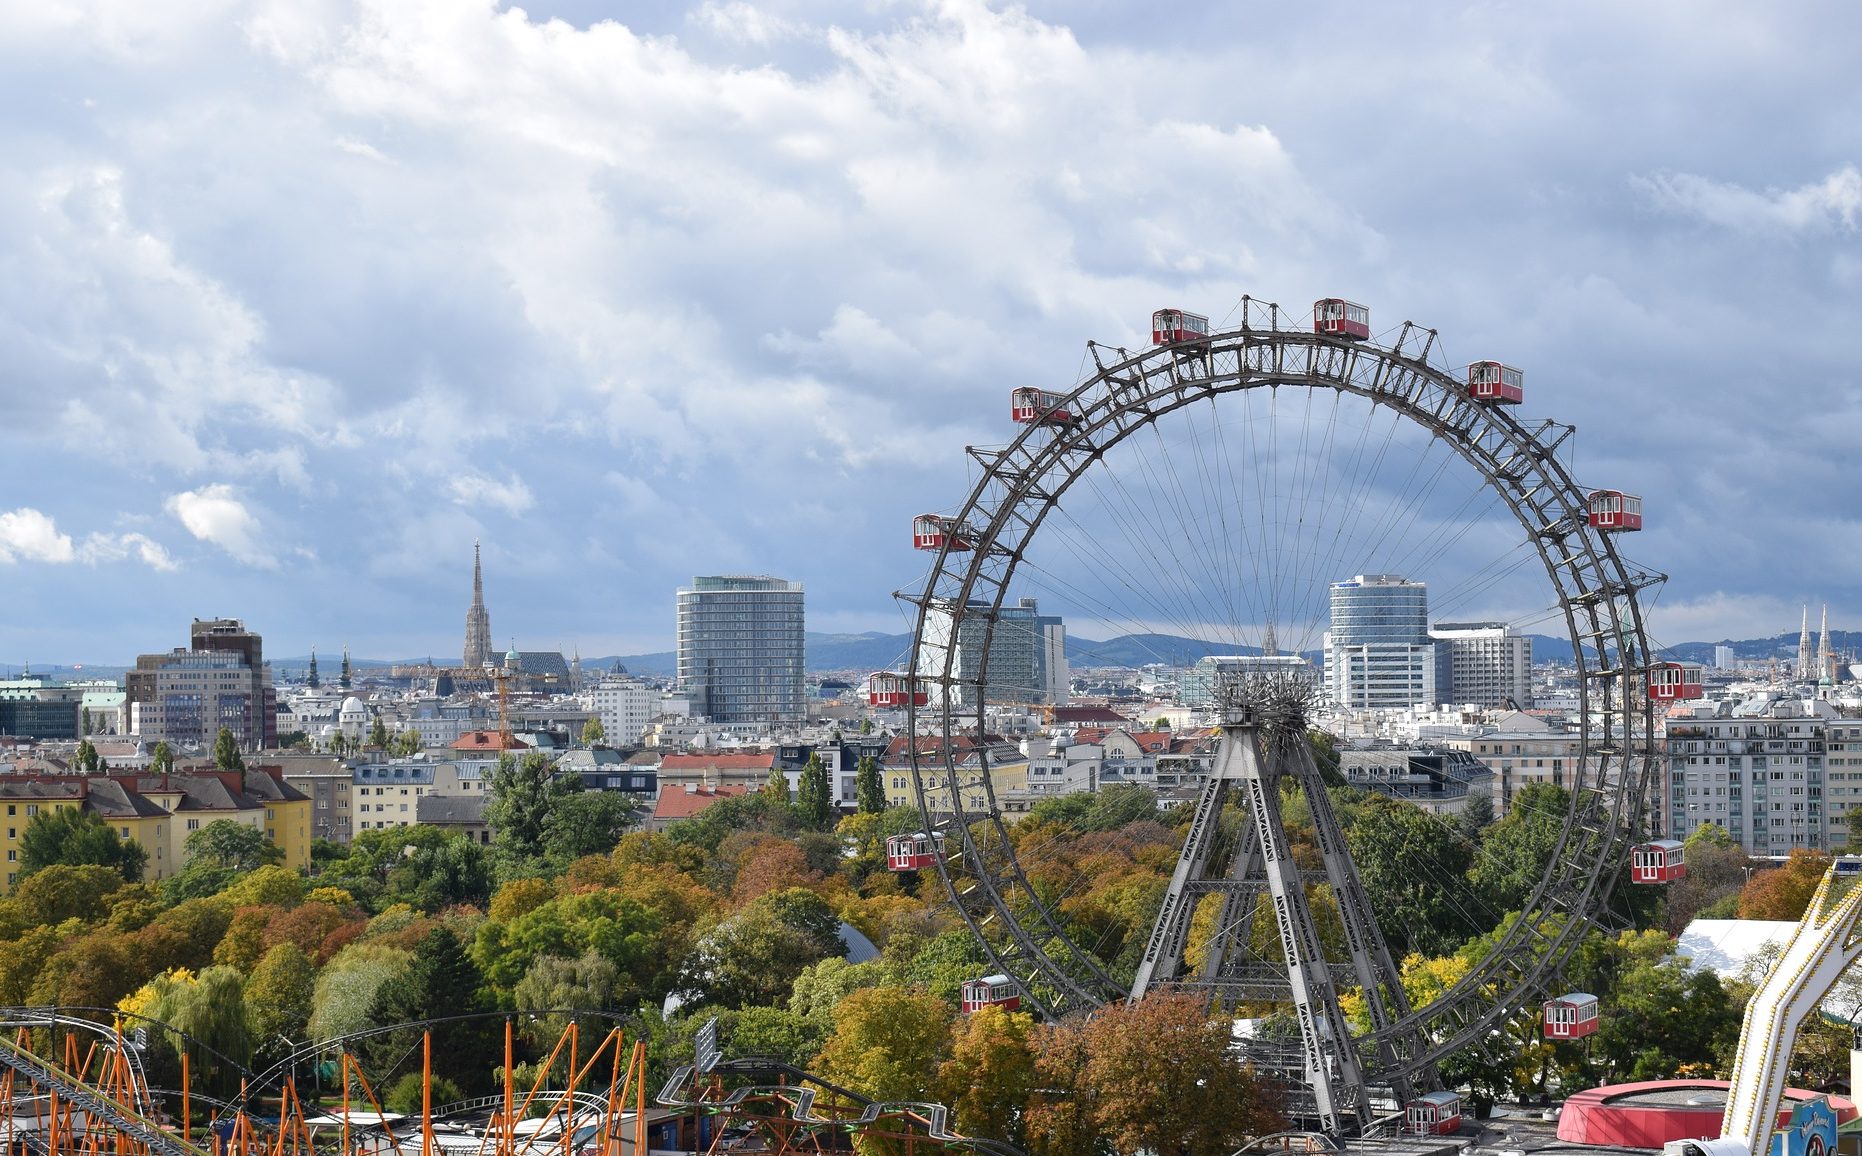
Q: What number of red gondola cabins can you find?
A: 13